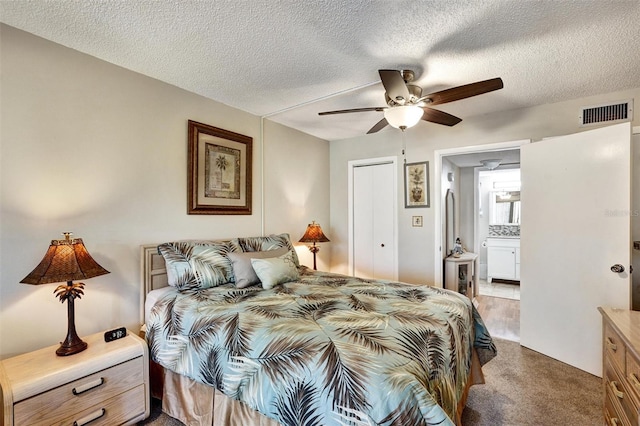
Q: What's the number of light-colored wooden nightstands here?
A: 1